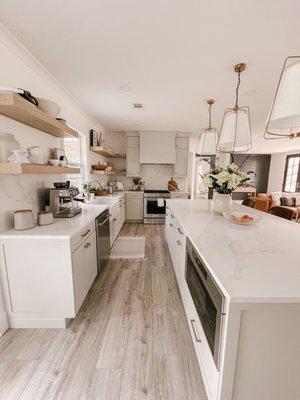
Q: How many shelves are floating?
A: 4